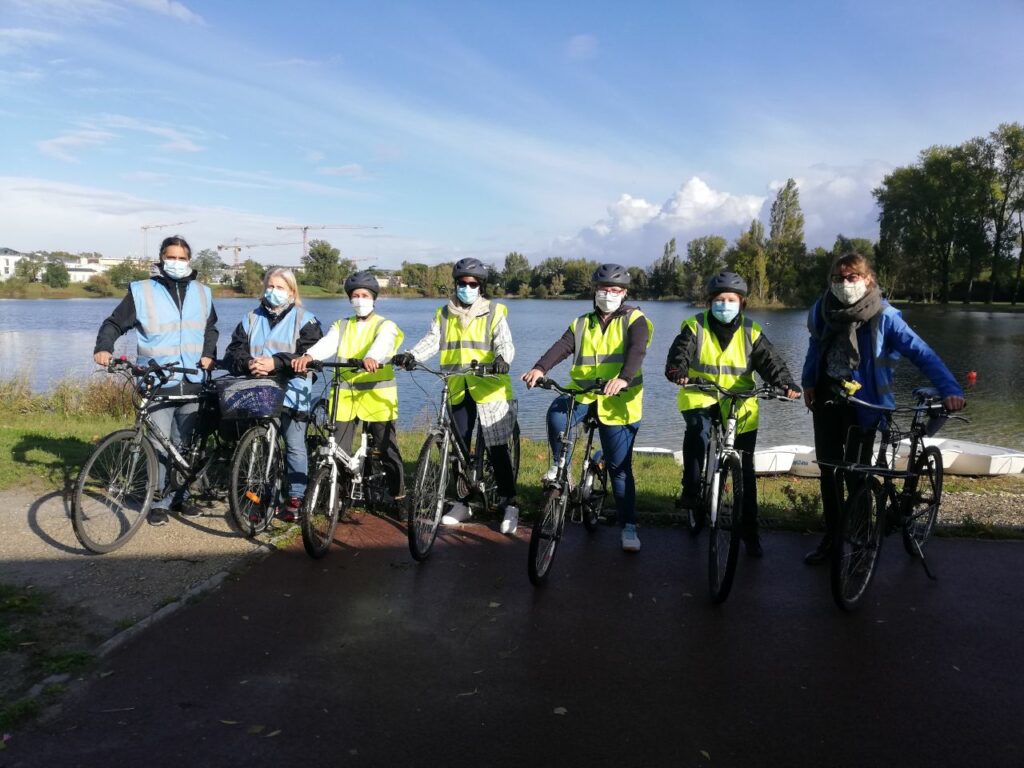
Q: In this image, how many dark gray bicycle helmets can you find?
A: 4